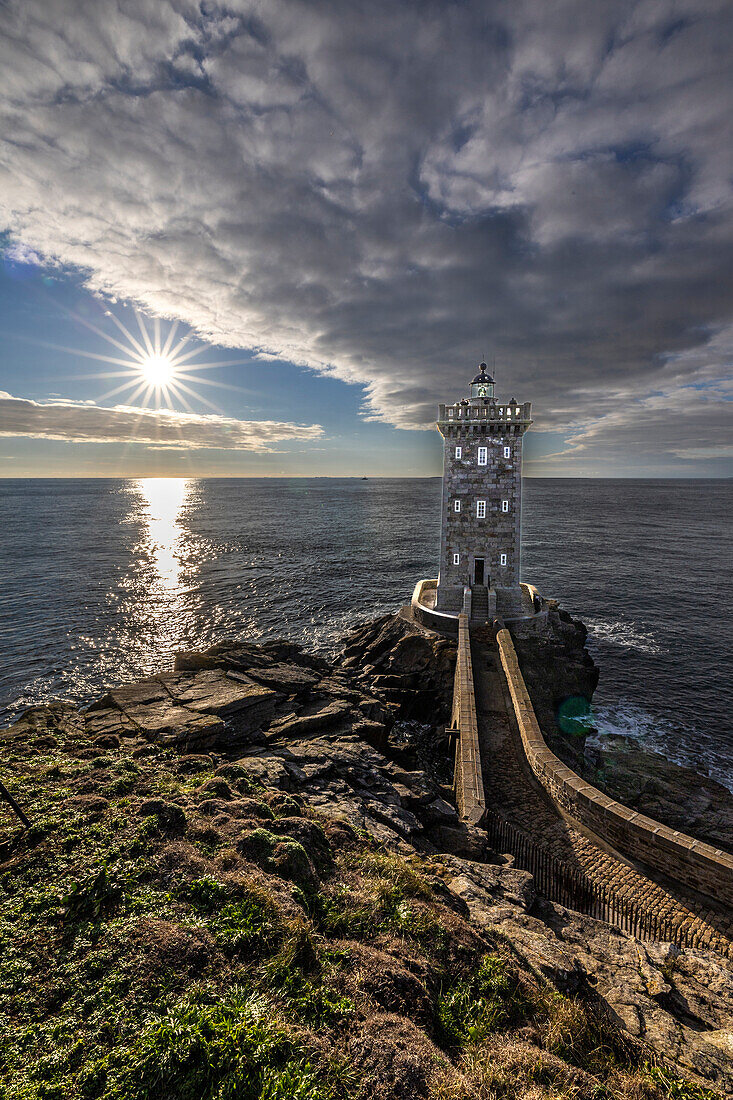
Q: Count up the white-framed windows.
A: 8